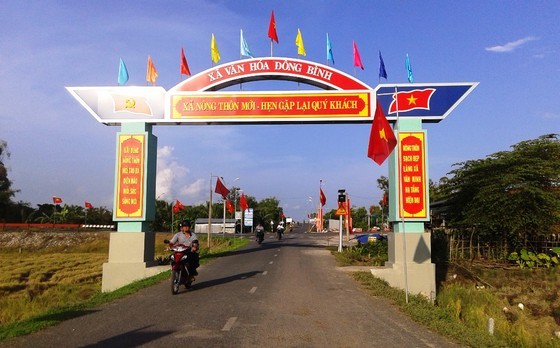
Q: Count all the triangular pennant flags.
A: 11